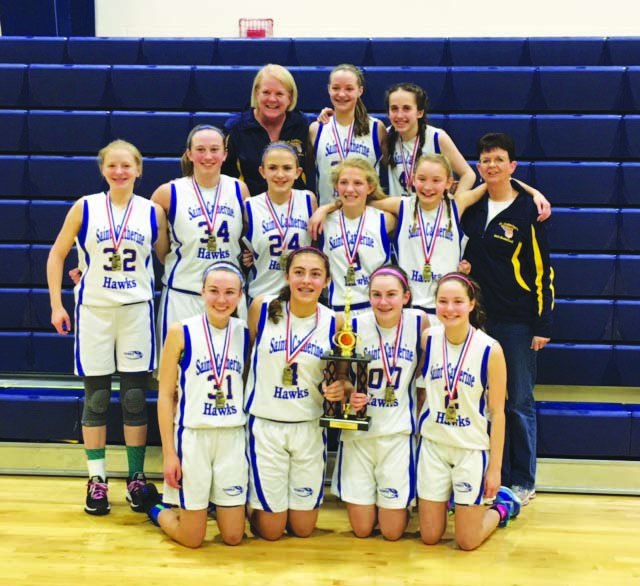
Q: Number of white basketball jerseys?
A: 11